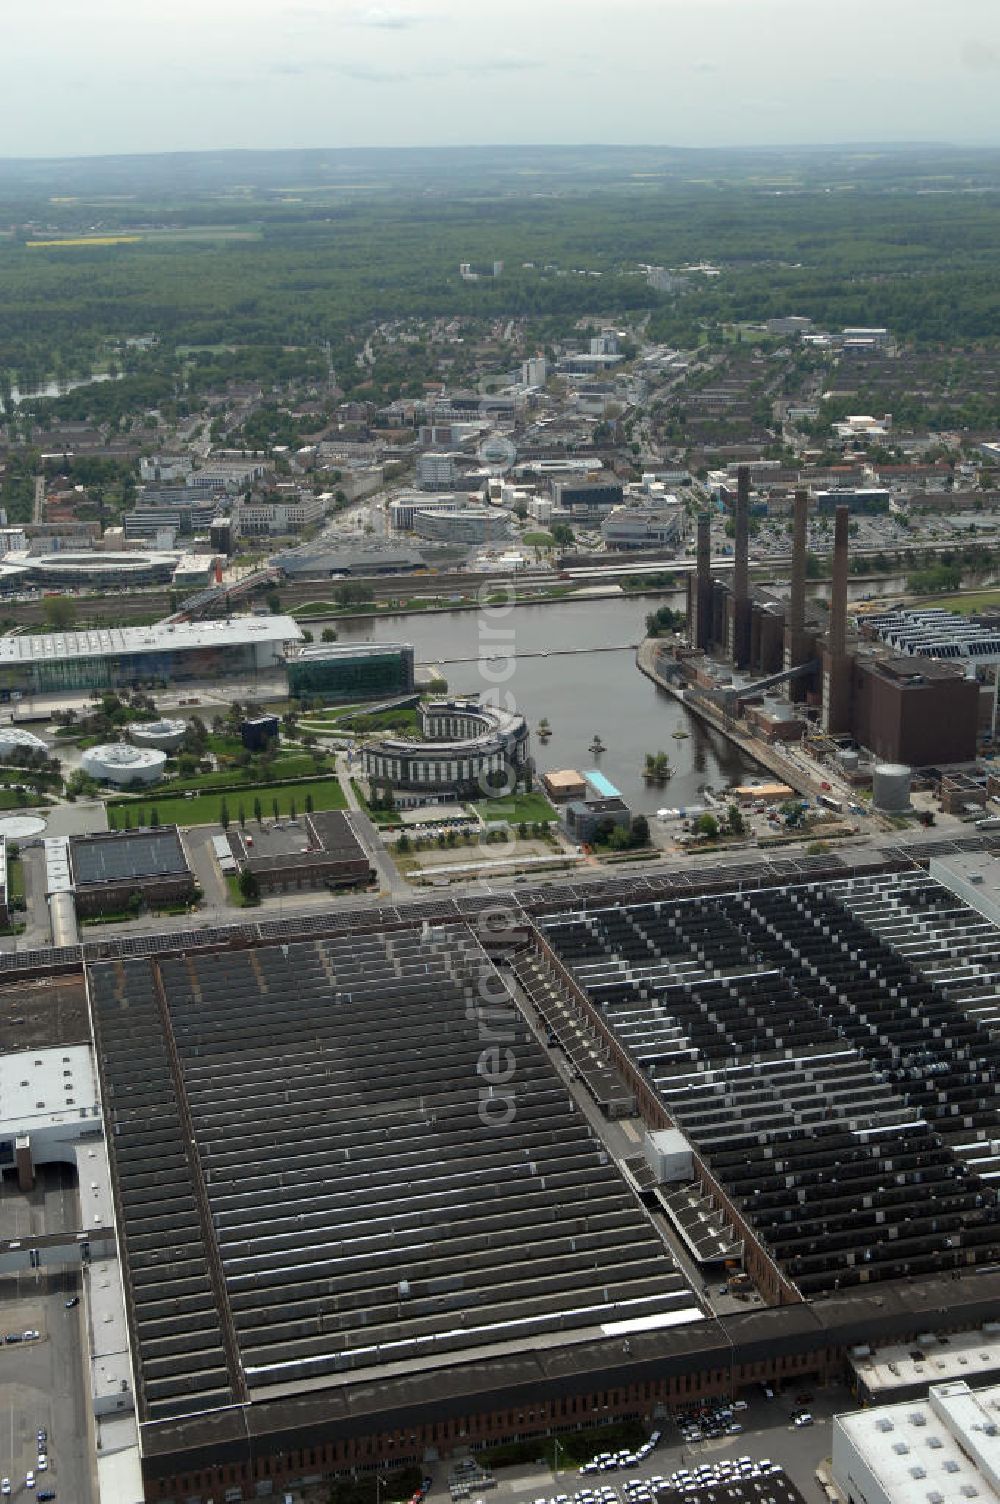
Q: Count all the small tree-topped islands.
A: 4